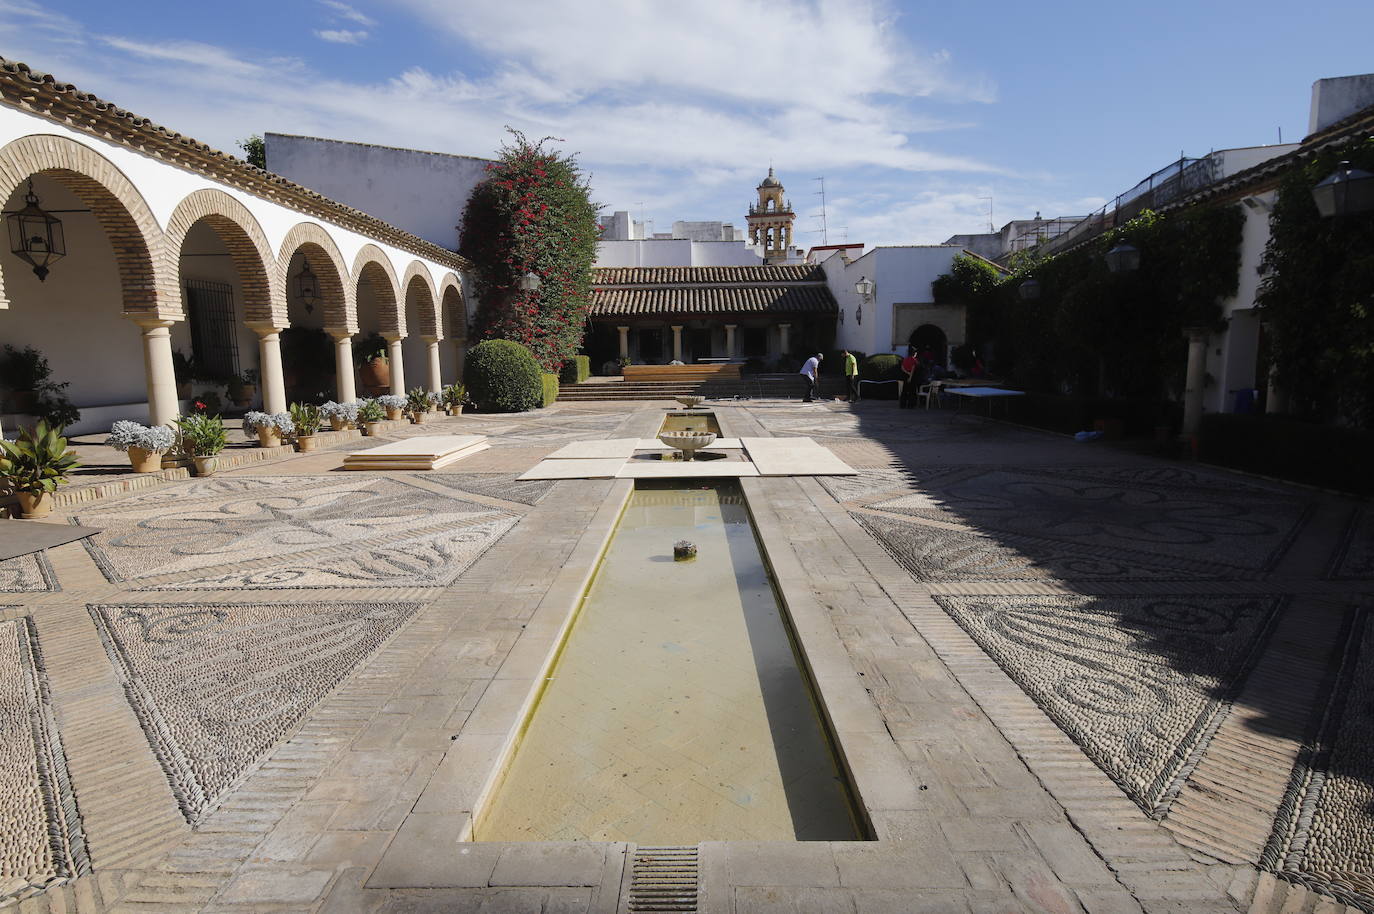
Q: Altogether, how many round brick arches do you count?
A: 6